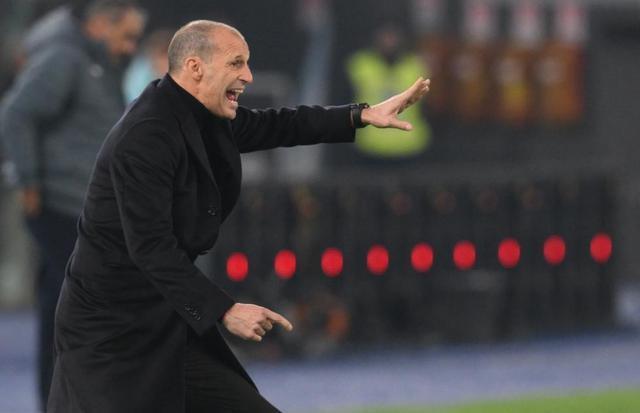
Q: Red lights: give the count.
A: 9